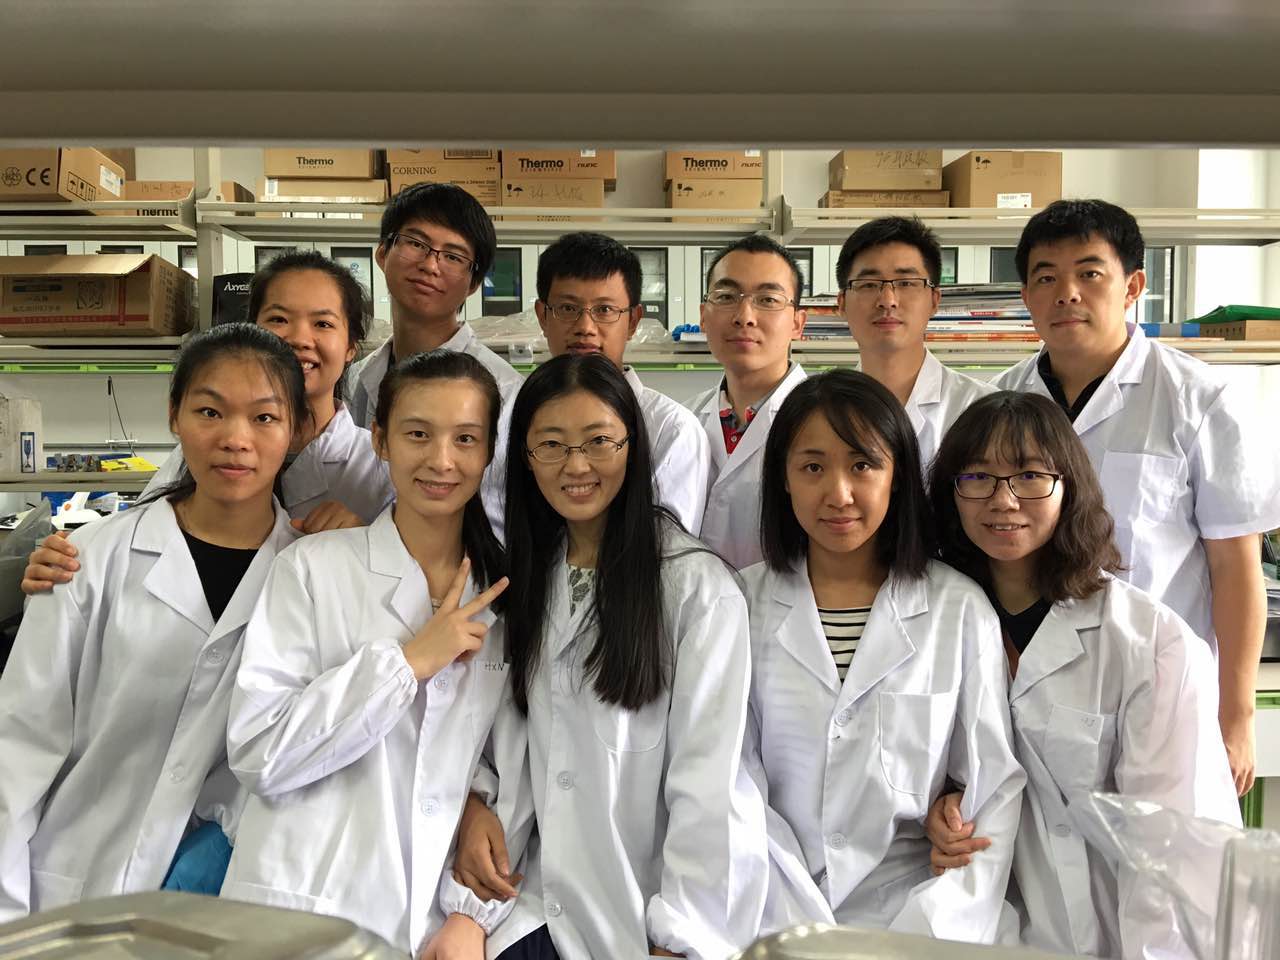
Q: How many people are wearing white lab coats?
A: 11